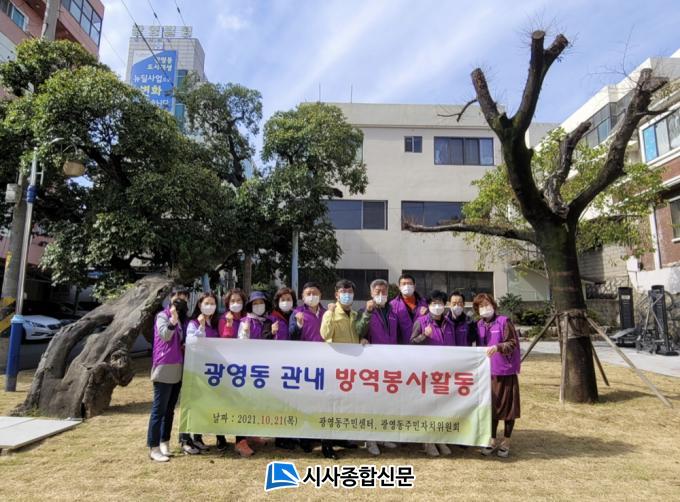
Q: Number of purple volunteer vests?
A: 11